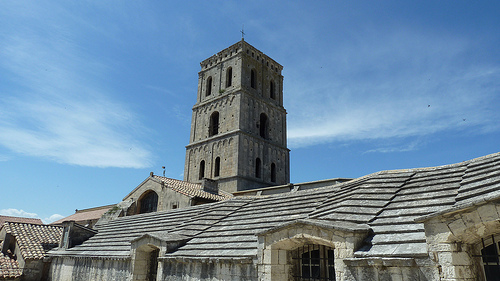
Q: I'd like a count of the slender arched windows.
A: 10